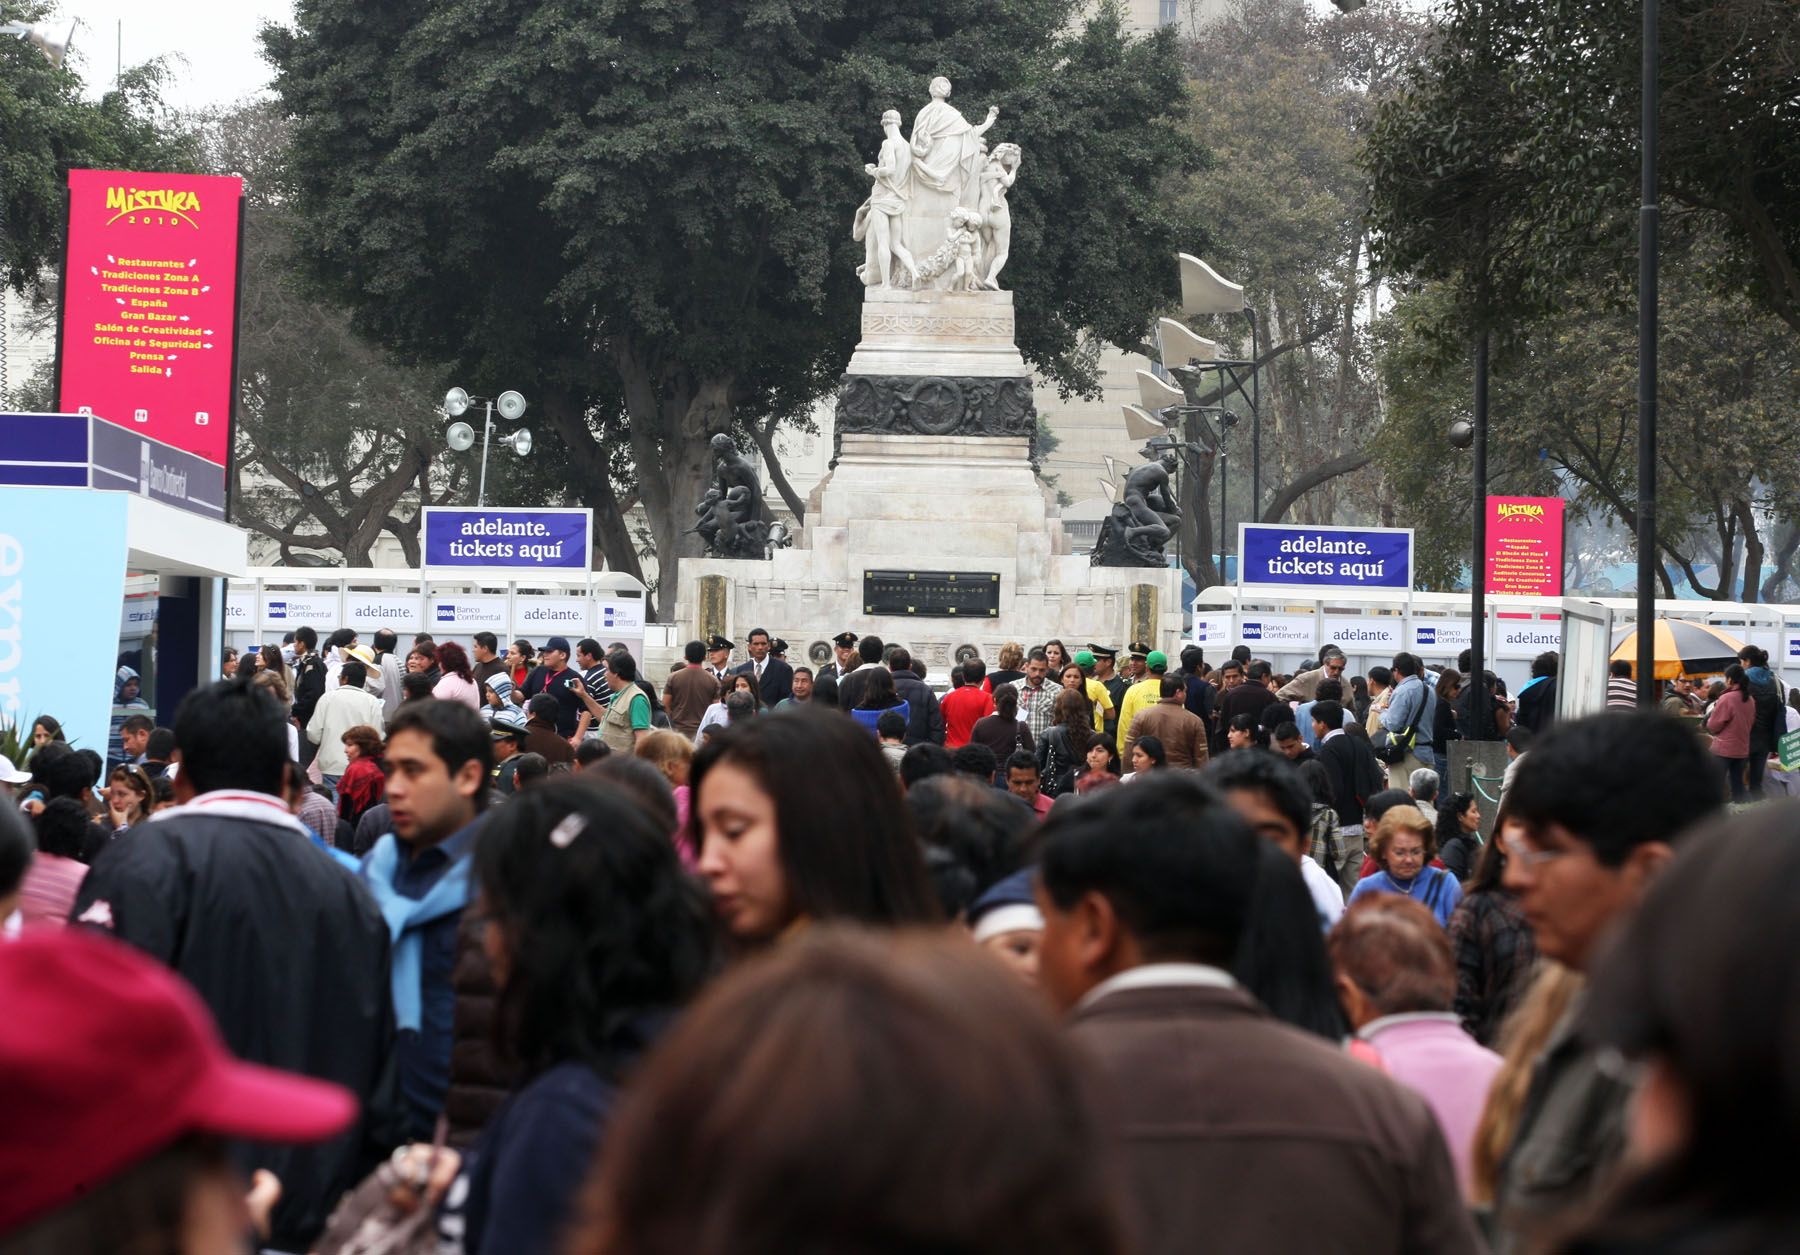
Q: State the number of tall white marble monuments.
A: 1